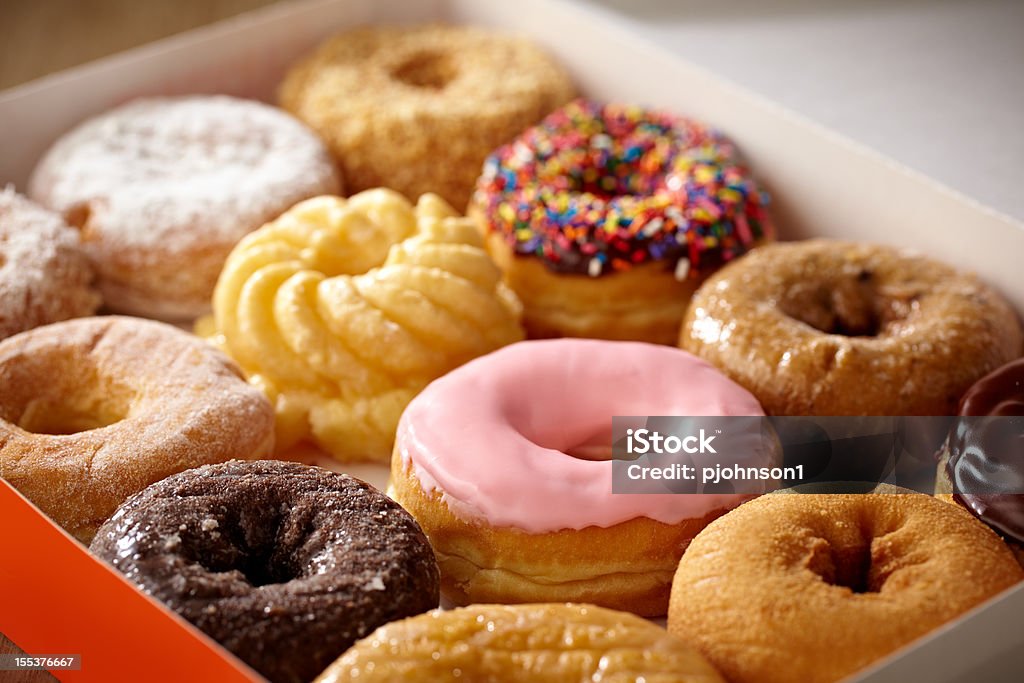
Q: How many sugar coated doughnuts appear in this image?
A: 3